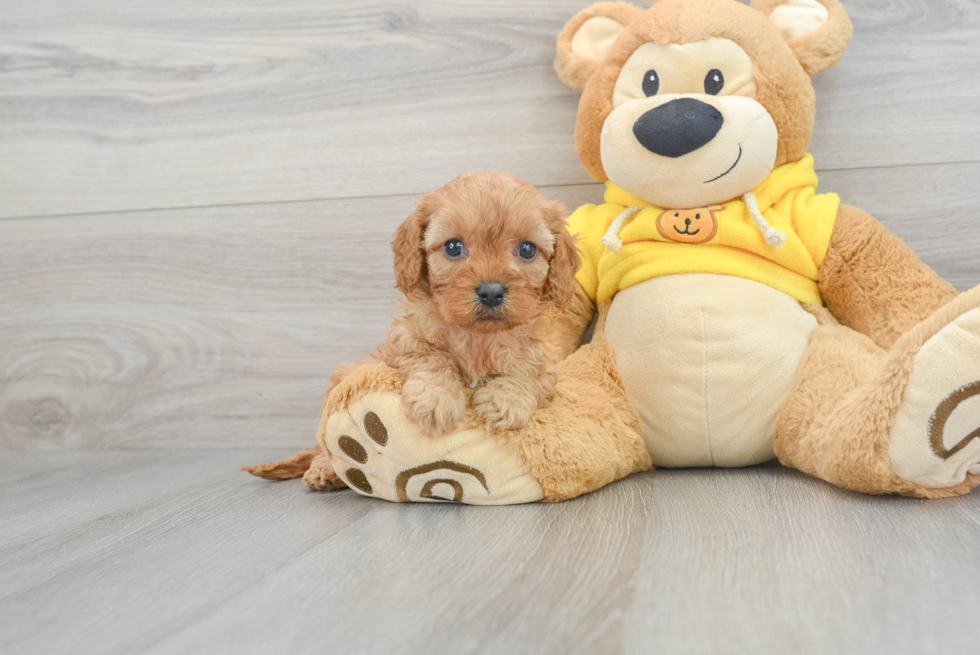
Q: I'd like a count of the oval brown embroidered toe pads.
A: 3